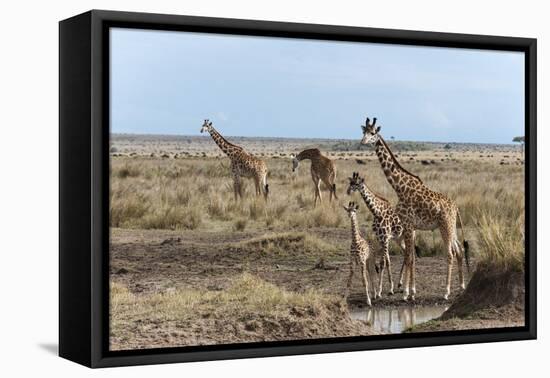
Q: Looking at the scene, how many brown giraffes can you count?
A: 5